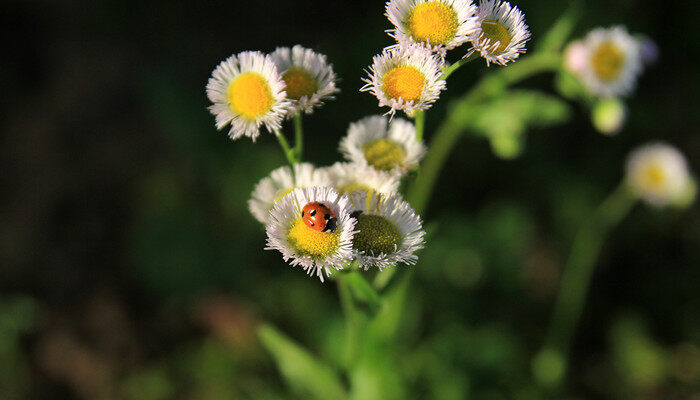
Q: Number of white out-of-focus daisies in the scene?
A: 2